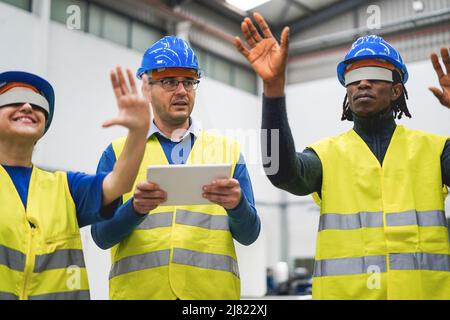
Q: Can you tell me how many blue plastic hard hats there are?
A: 3